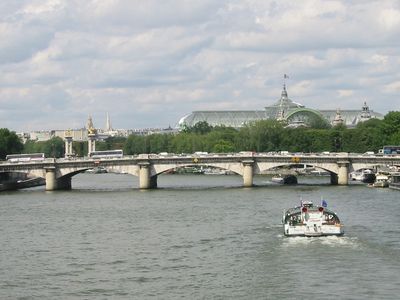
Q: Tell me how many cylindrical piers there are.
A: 4